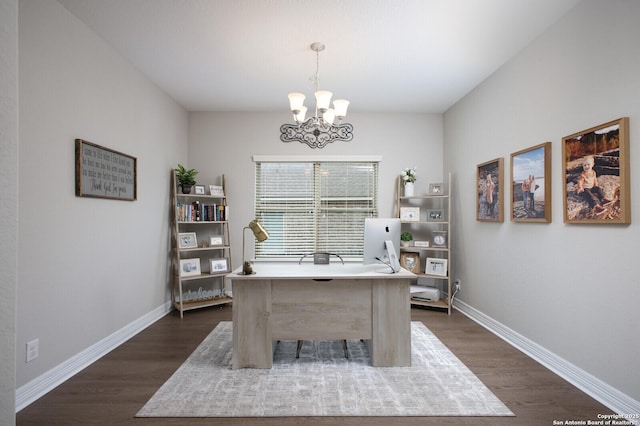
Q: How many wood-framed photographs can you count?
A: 3